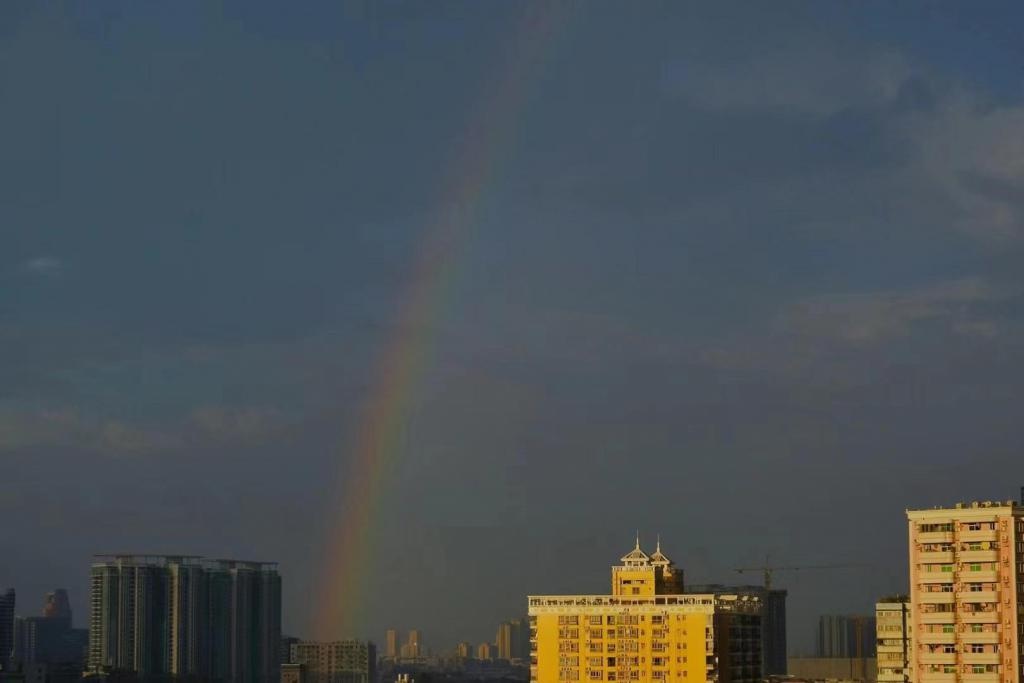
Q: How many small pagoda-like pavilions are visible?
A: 2